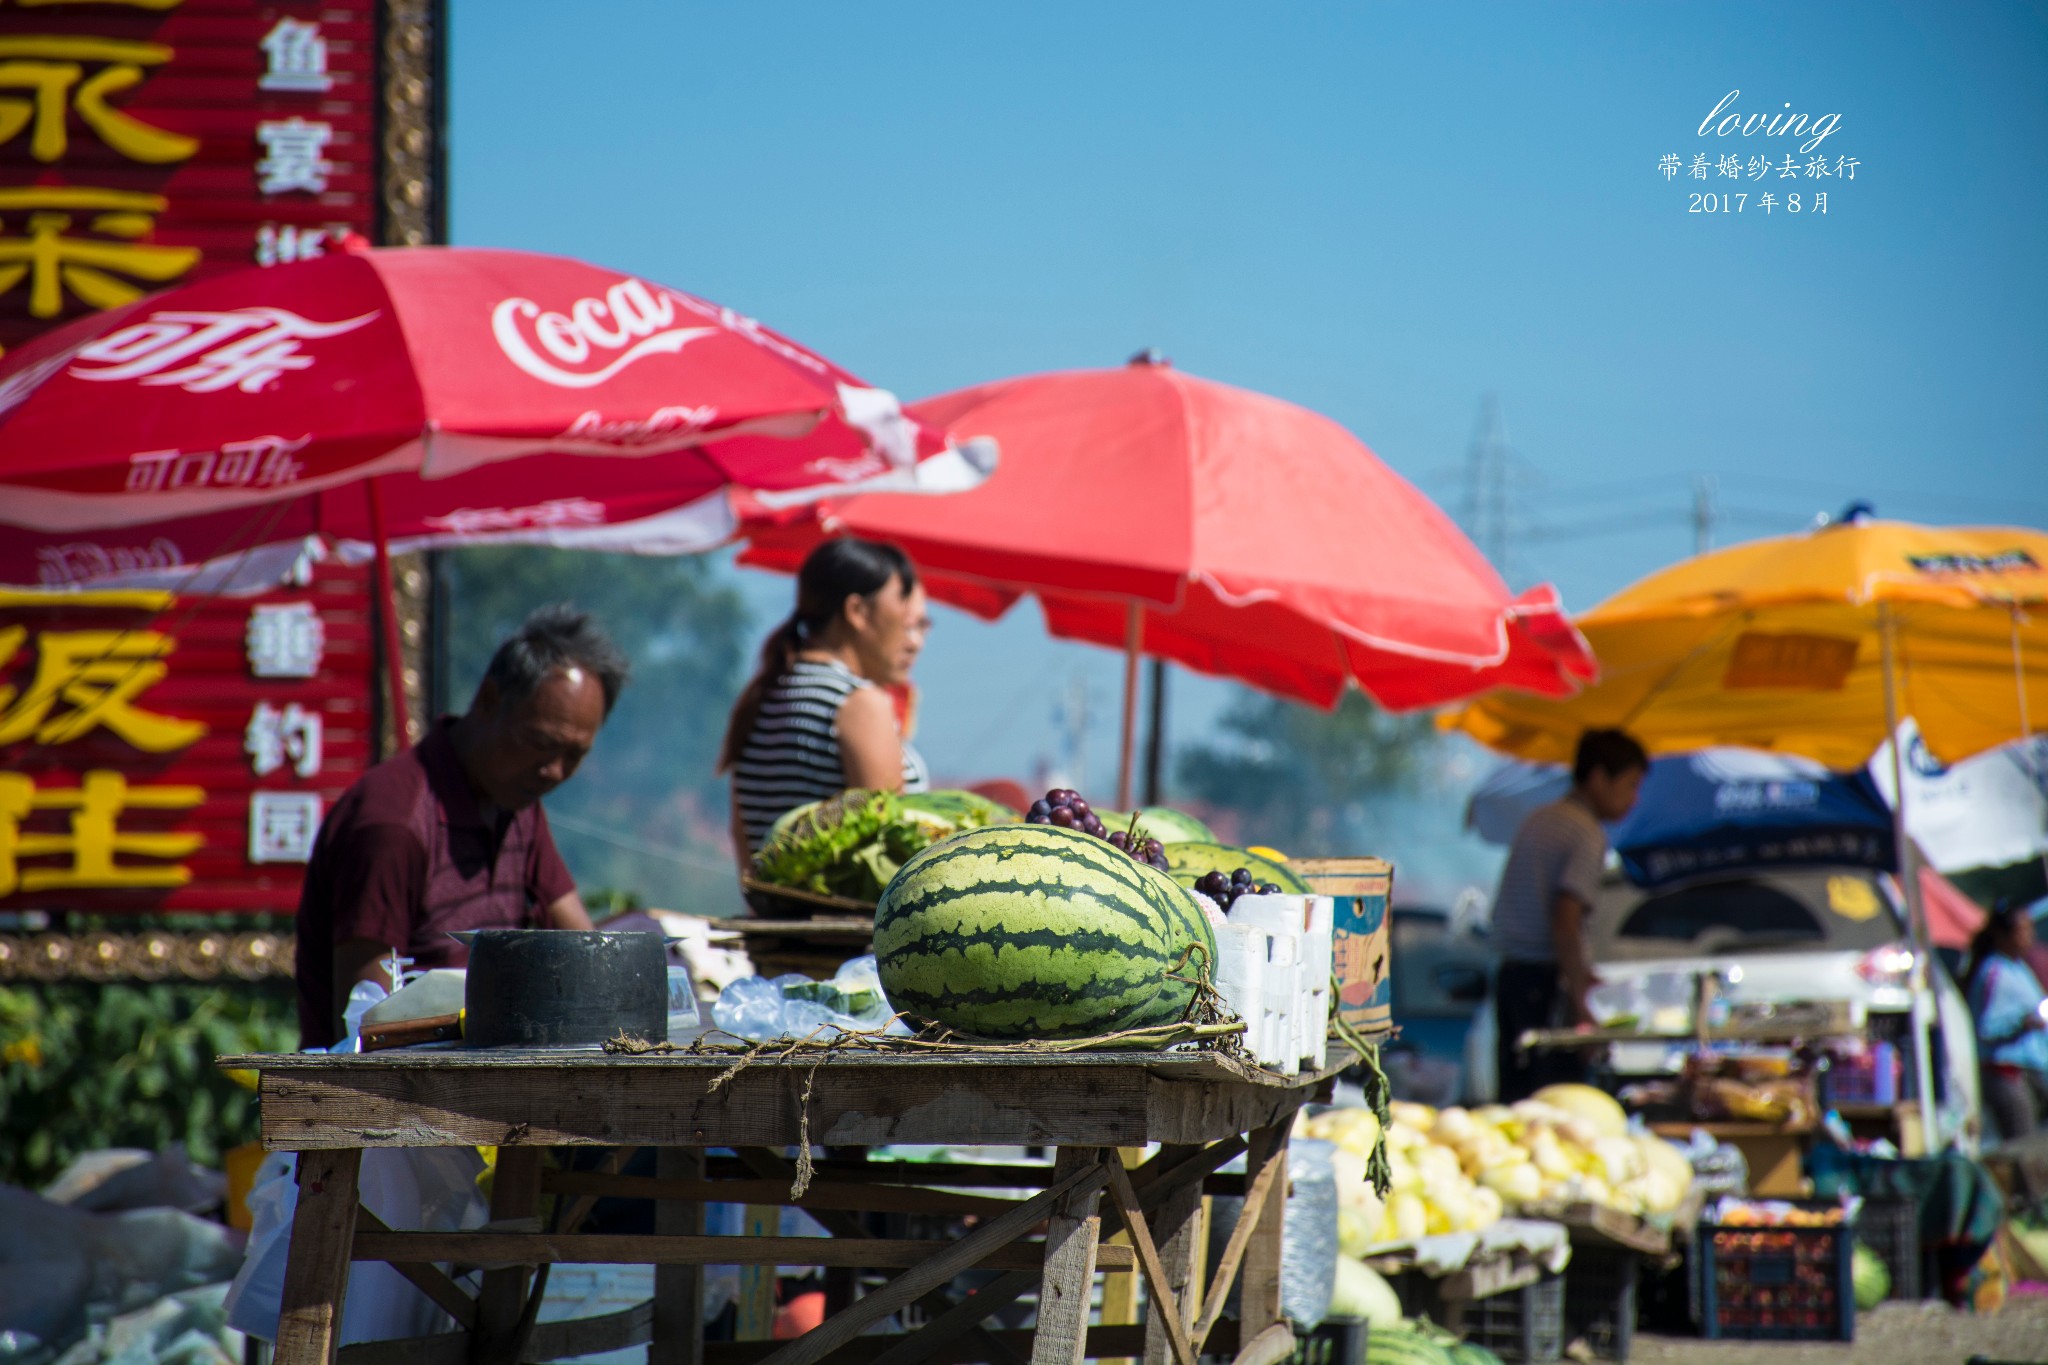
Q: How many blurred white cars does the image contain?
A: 1